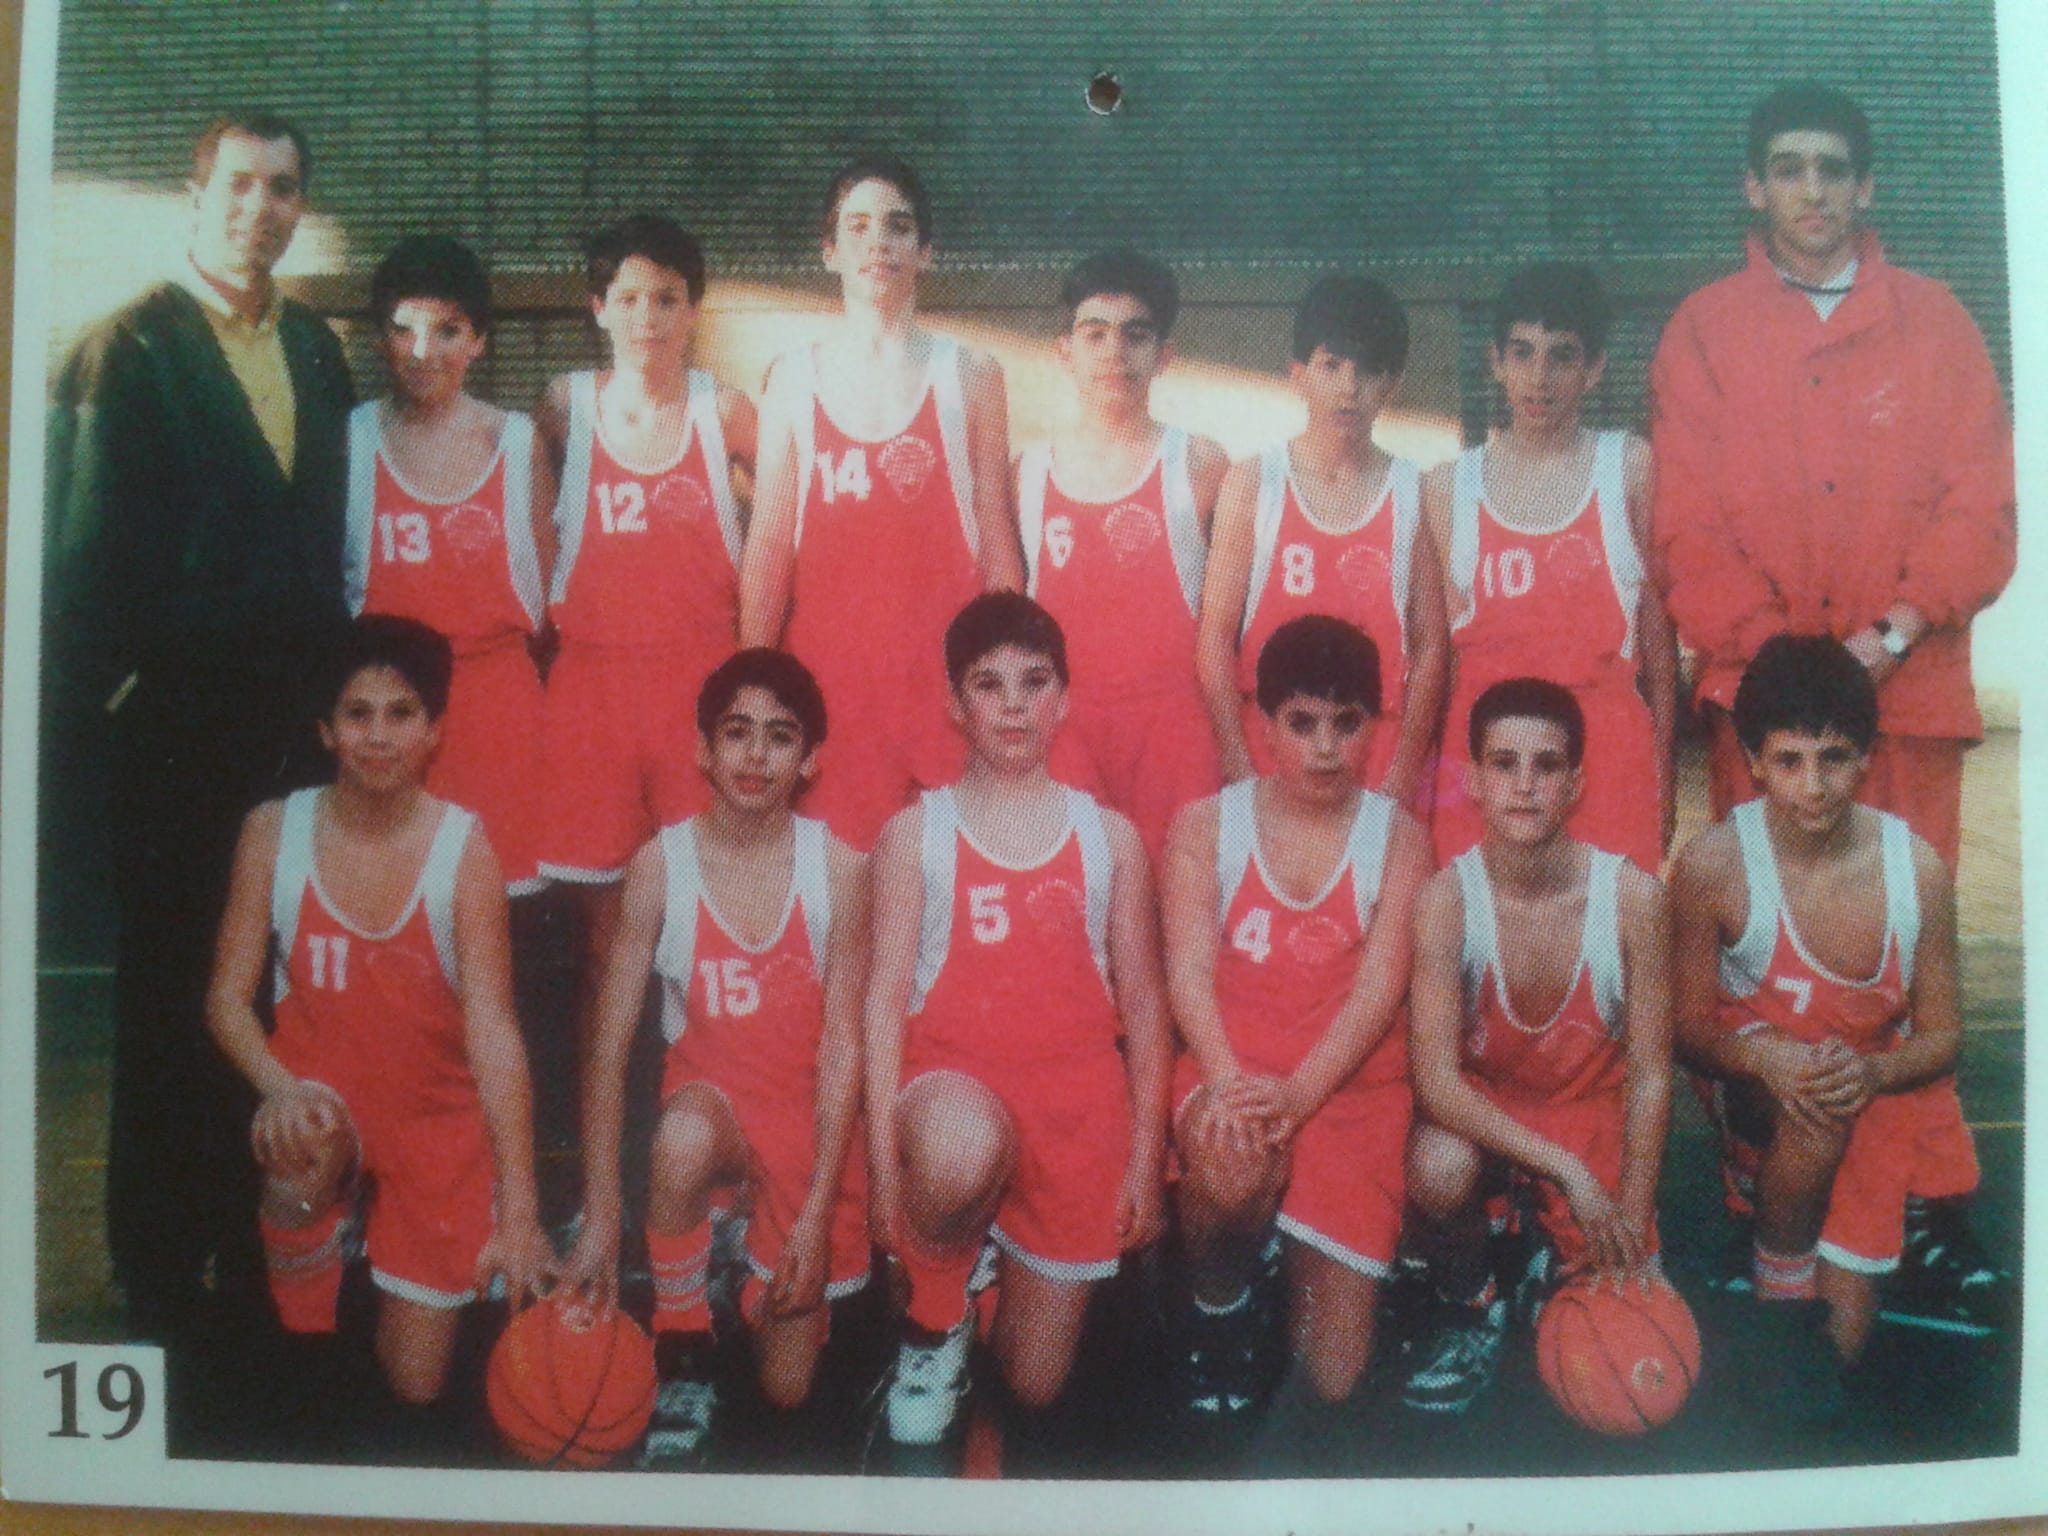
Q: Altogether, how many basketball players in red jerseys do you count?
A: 12